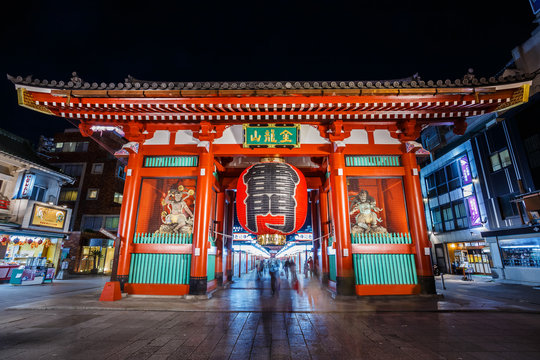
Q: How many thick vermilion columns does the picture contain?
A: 4